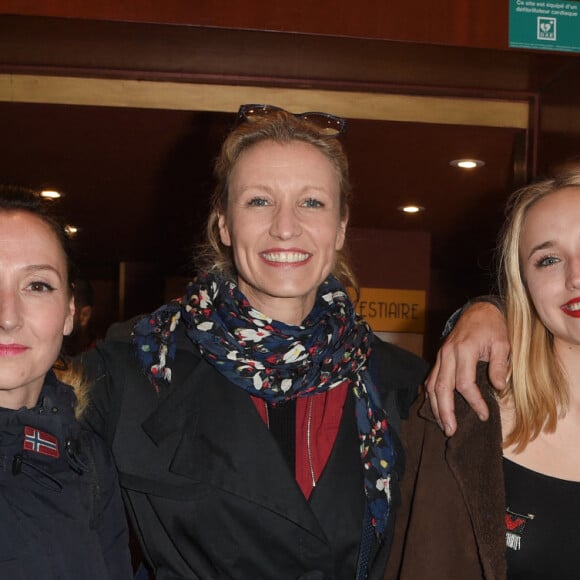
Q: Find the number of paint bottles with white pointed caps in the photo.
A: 0